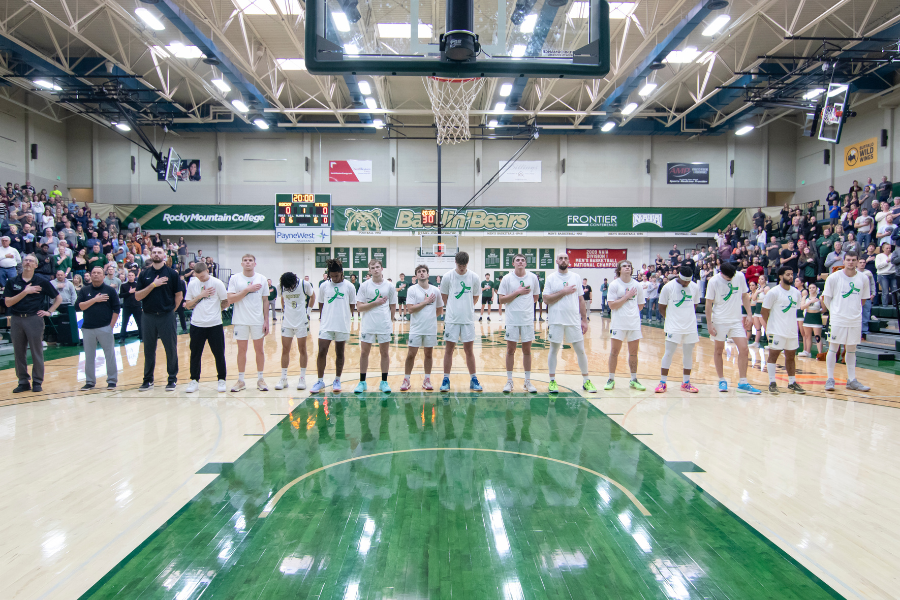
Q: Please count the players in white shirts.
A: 14